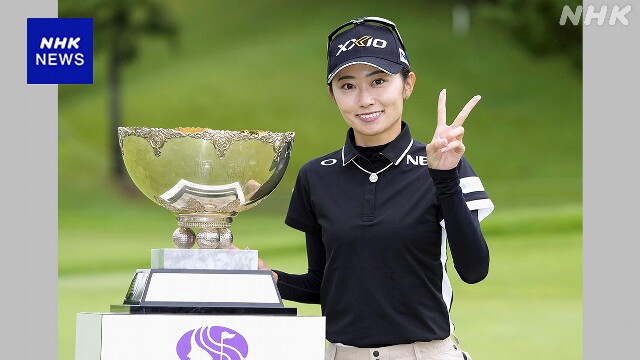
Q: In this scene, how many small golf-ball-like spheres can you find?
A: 3